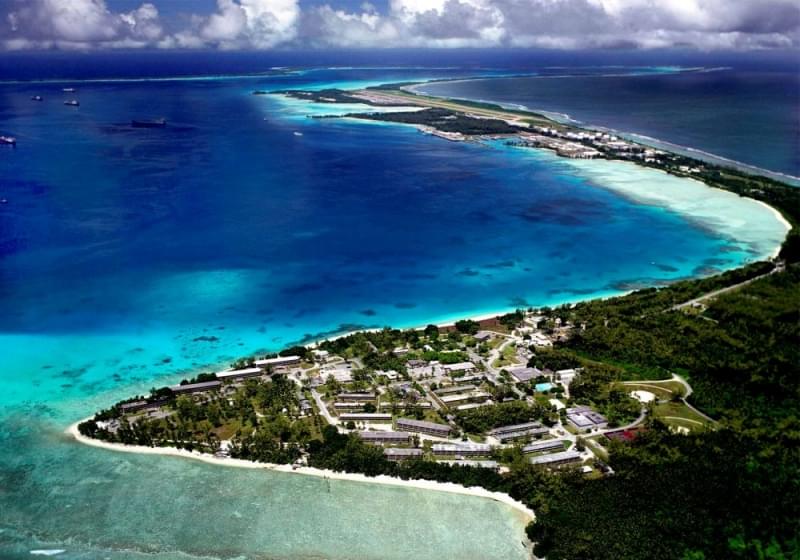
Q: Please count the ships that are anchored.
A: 5